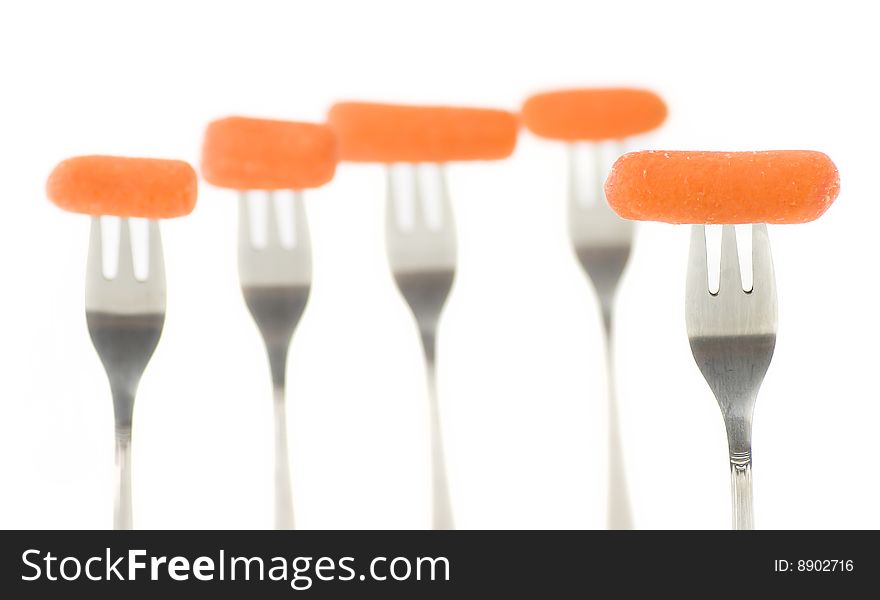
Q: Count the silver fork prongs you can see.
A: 15